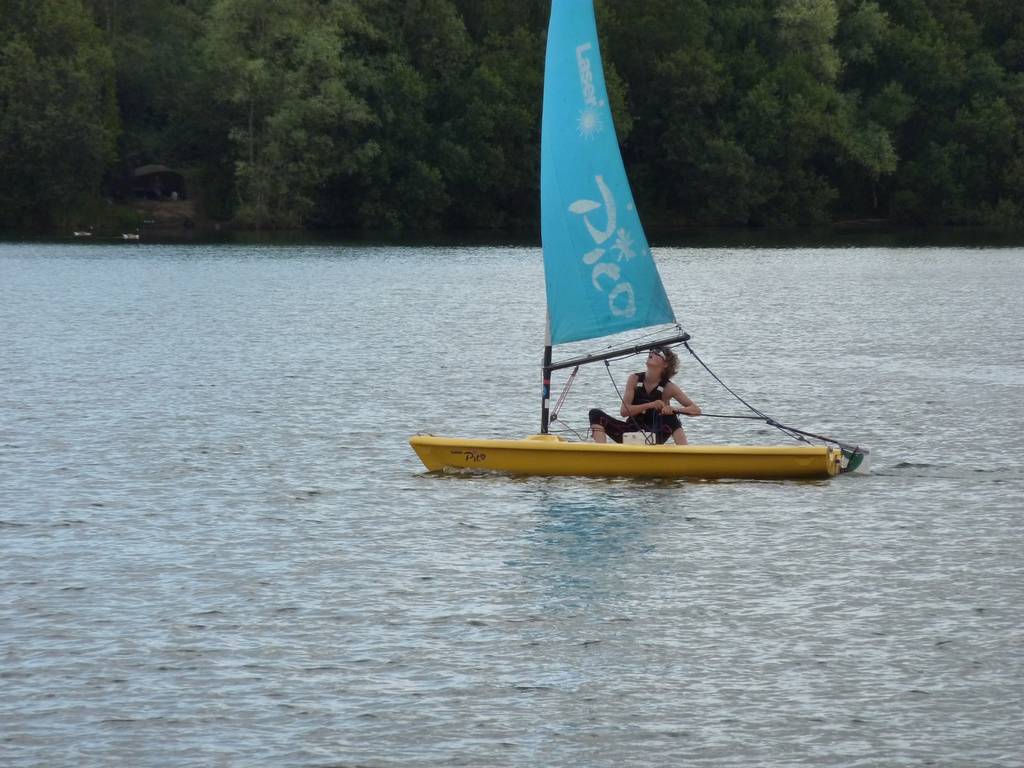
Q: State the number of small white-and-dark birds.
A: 2